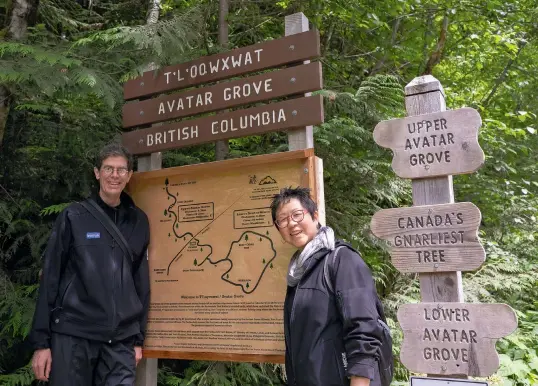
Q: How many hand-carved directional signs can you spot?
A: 3